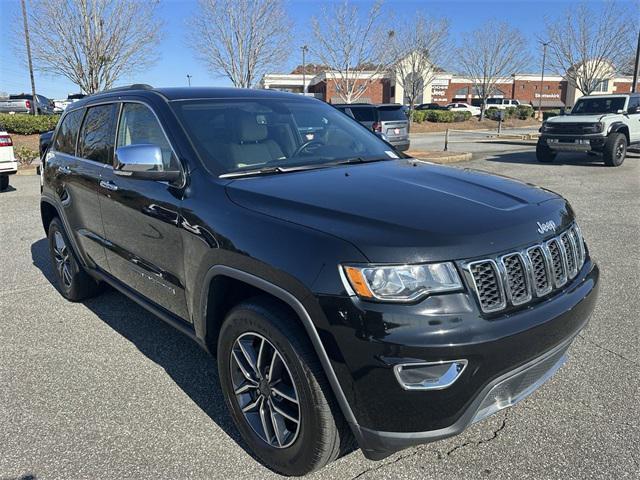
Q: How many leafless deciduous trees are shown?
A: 6